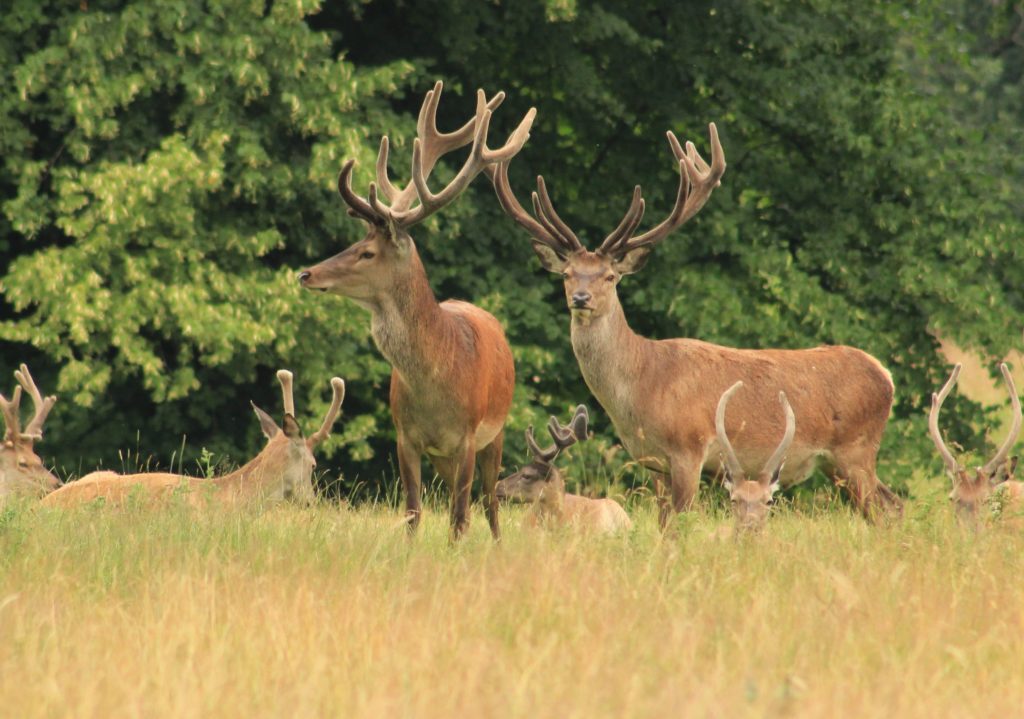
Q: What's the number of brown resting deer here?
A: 5